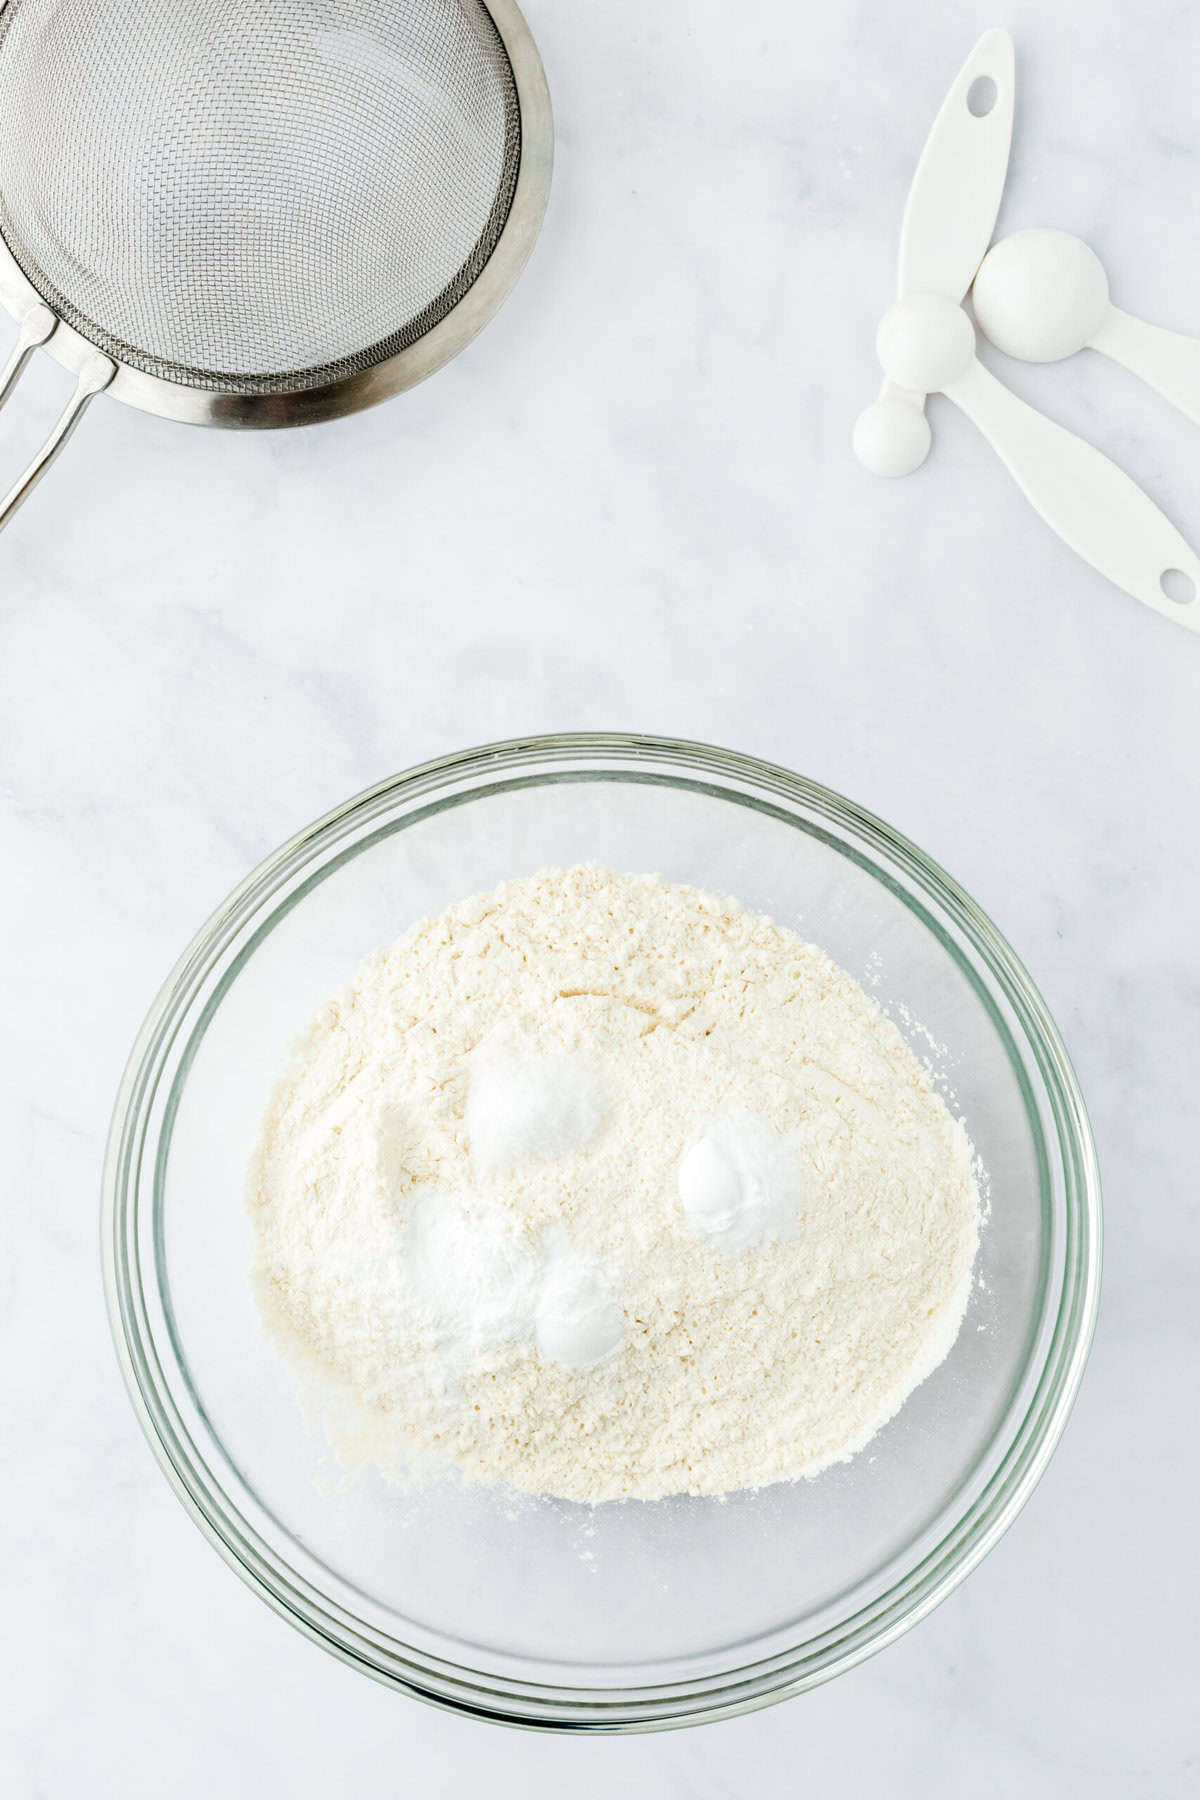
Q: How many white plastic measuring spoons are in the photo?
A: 3